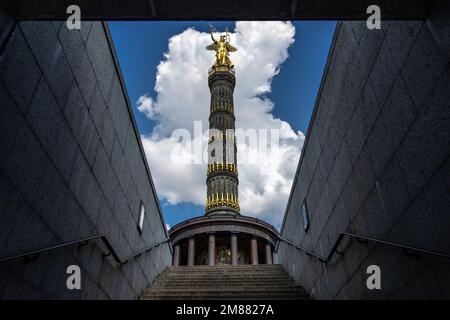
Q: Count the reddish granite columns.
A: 6